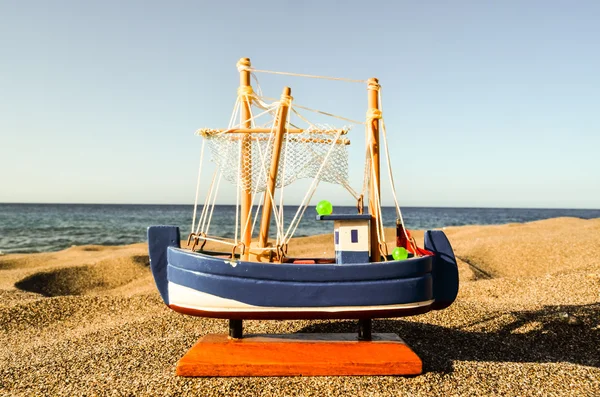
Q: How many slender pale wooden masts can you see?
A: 3